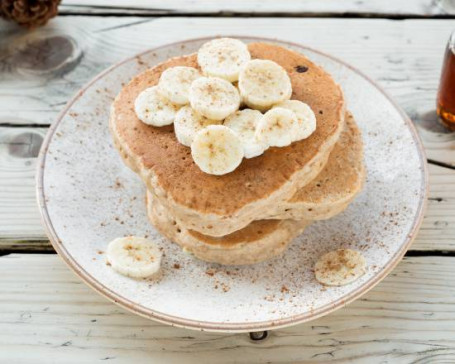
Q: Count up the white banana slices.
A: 12